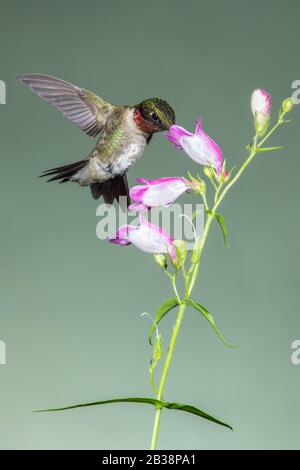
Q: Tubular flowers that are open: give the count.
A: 3